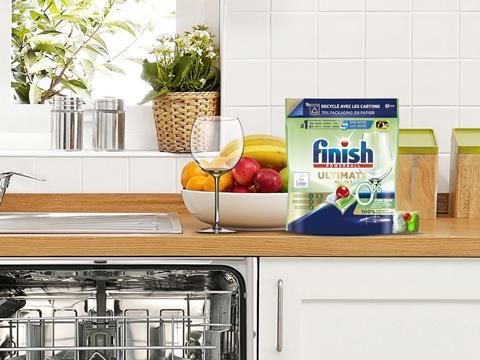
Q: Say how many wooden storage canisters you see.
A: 2